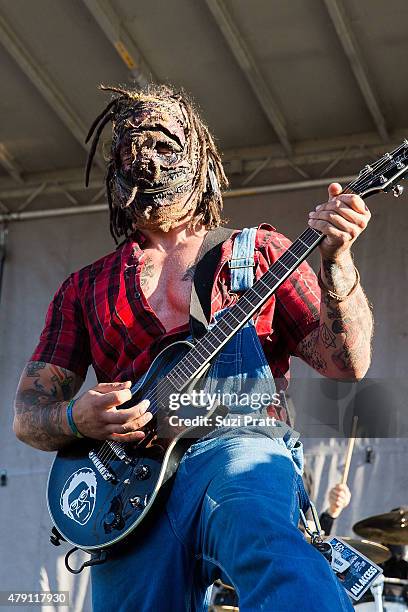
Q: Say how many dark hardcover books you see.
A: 0